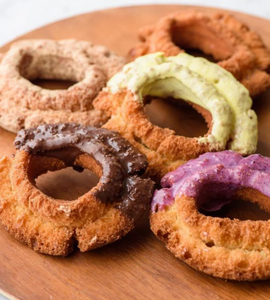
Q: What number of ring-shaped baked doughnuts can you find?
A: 5